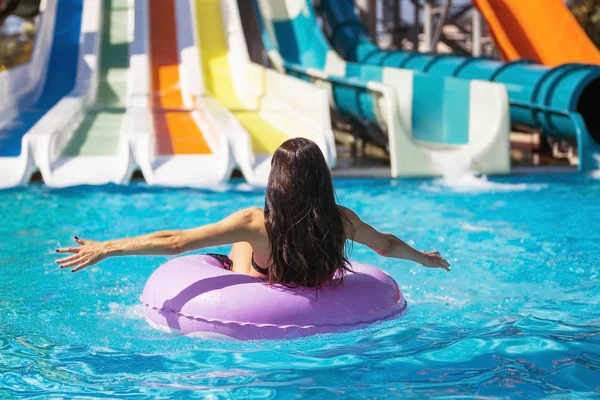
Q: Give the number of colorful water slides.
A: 7